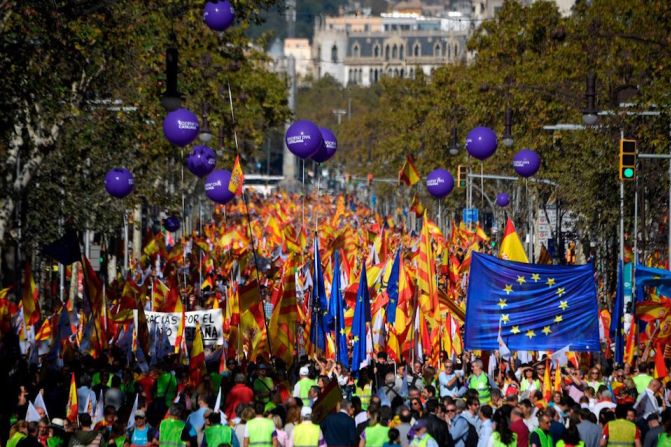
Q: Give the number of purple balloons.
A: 12